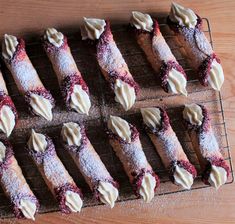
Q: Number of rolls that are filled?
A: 12